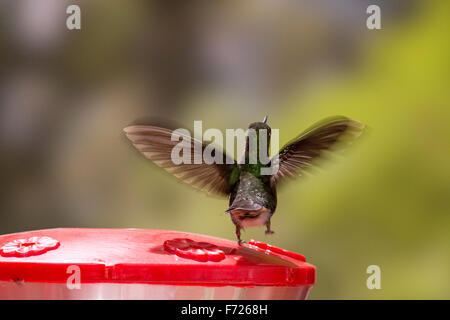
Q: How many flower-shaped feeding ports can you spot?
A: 3